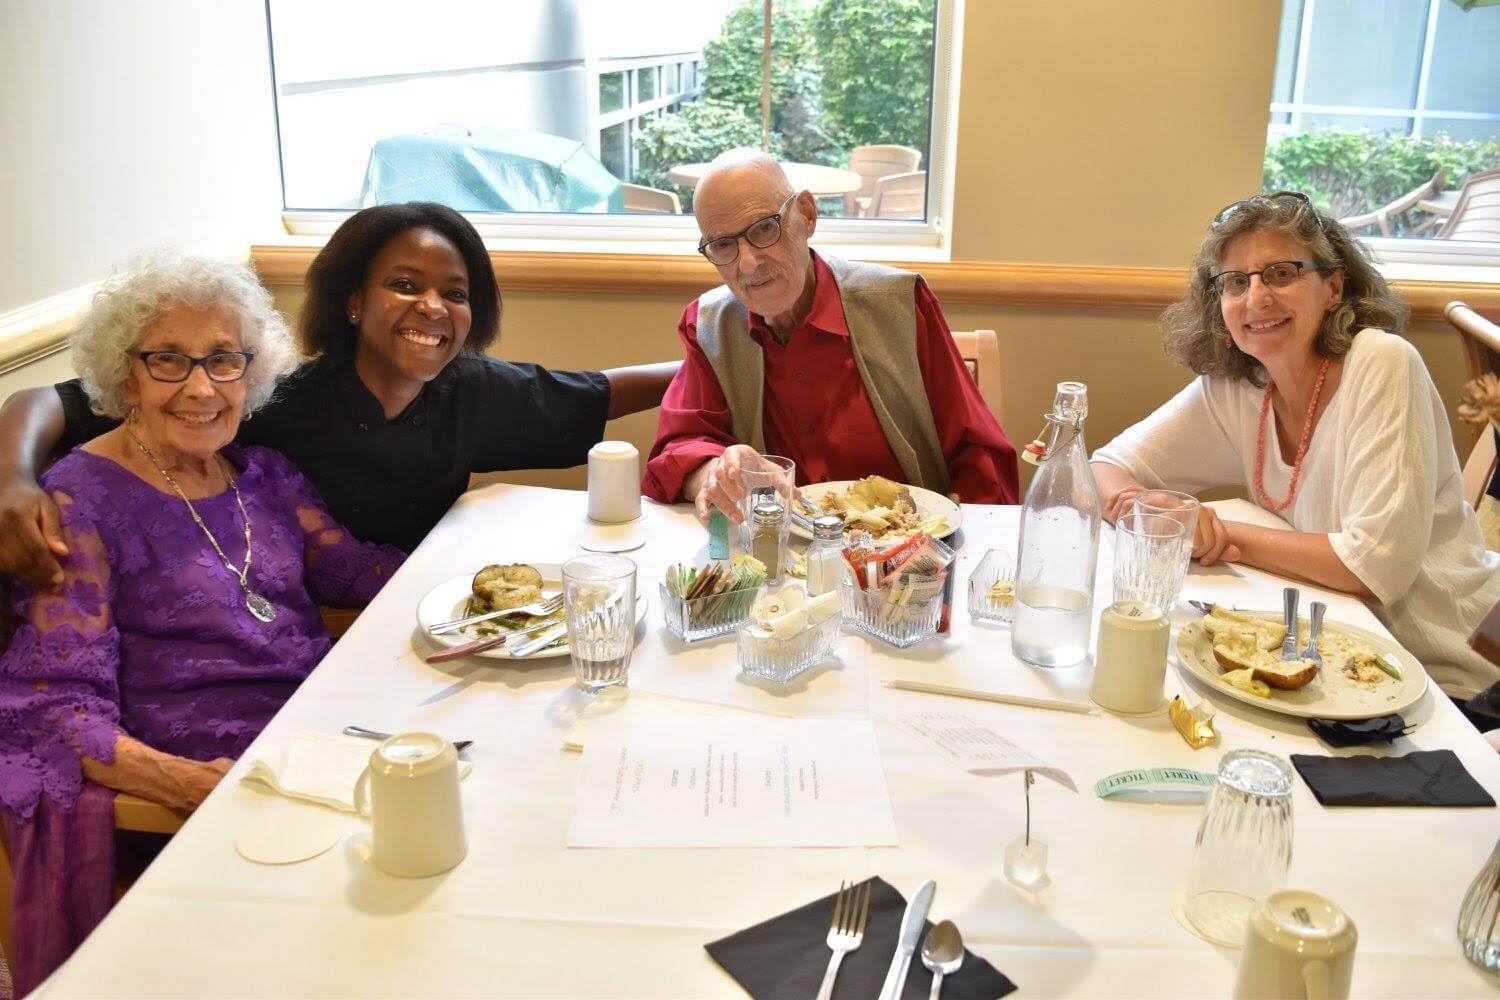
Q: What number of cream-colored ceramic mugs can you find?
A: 4